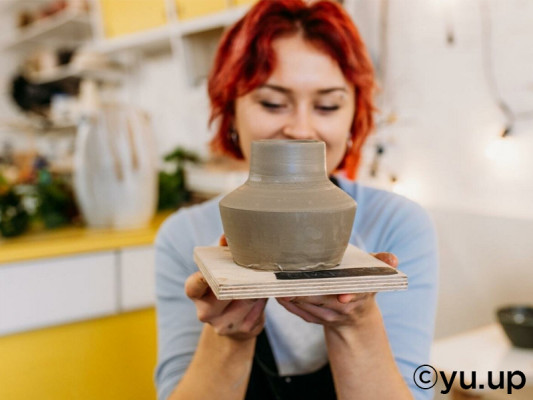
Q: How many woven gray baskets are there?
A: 0